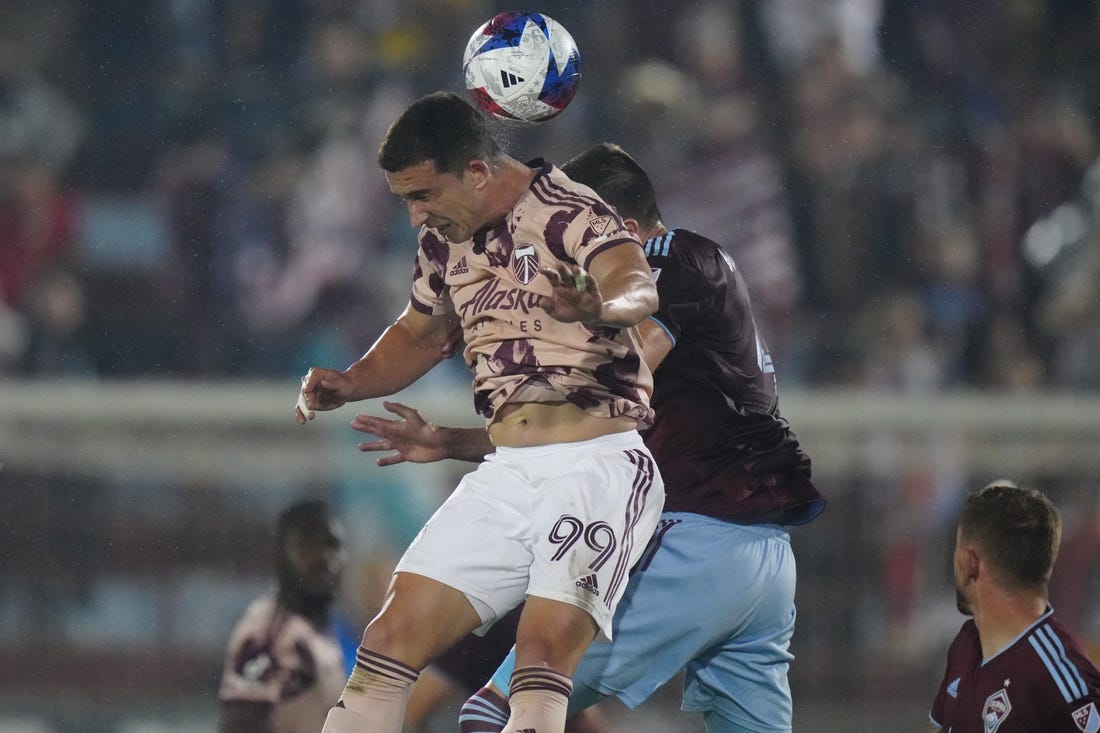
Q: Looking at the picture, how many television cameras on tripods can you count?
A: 0